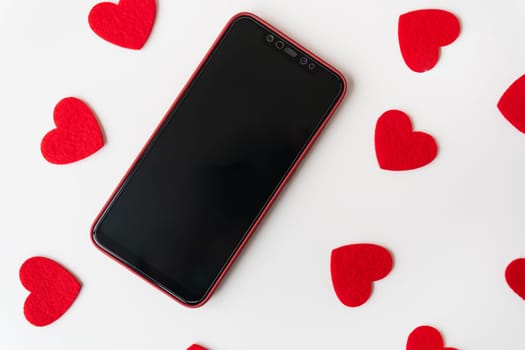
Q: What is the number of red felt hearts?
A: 10